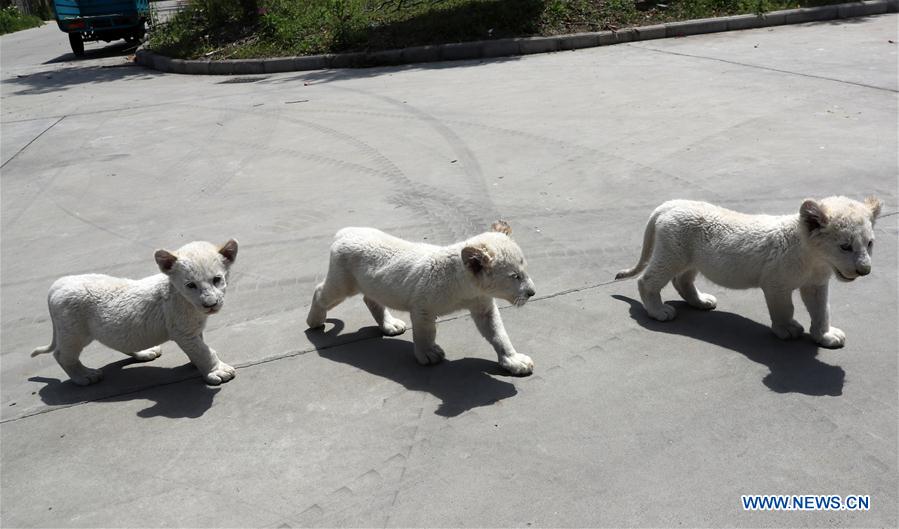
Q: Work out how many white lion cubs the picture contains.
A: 3